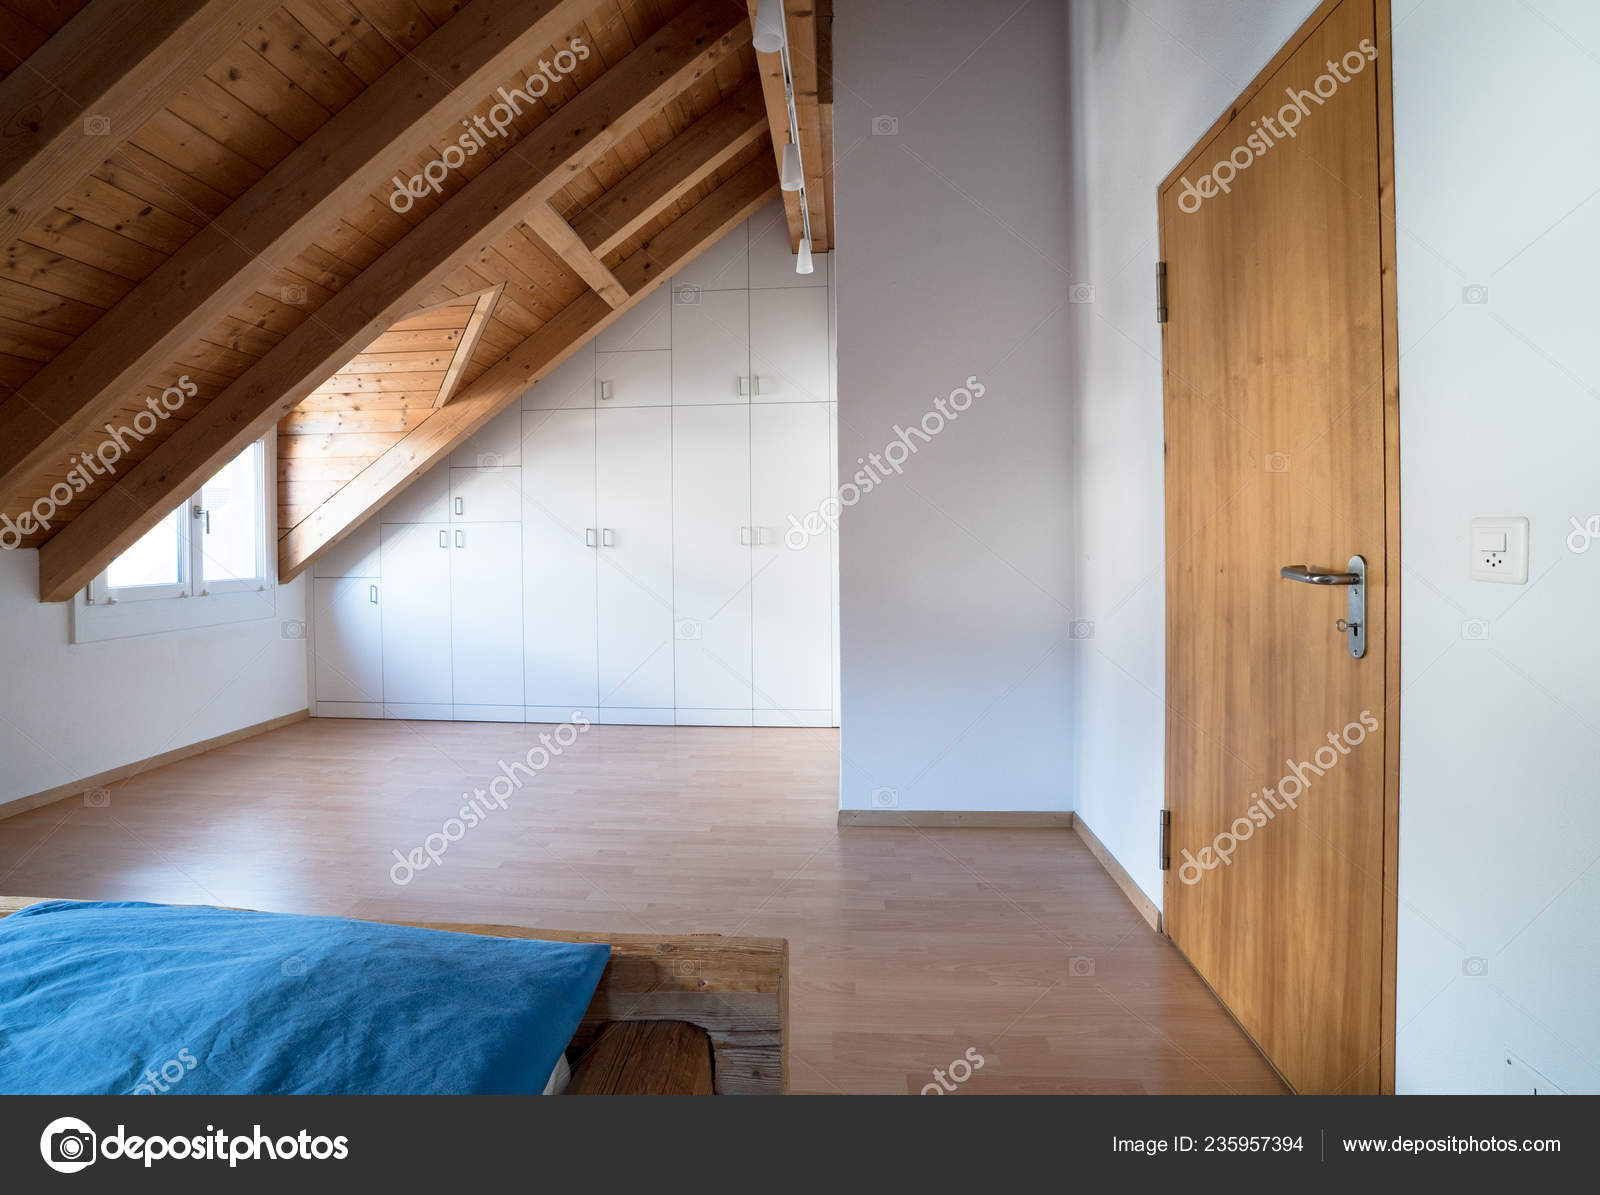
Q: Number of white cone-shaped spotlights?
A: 3